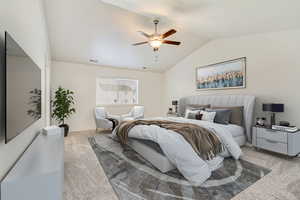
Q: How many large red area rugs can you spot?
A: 0